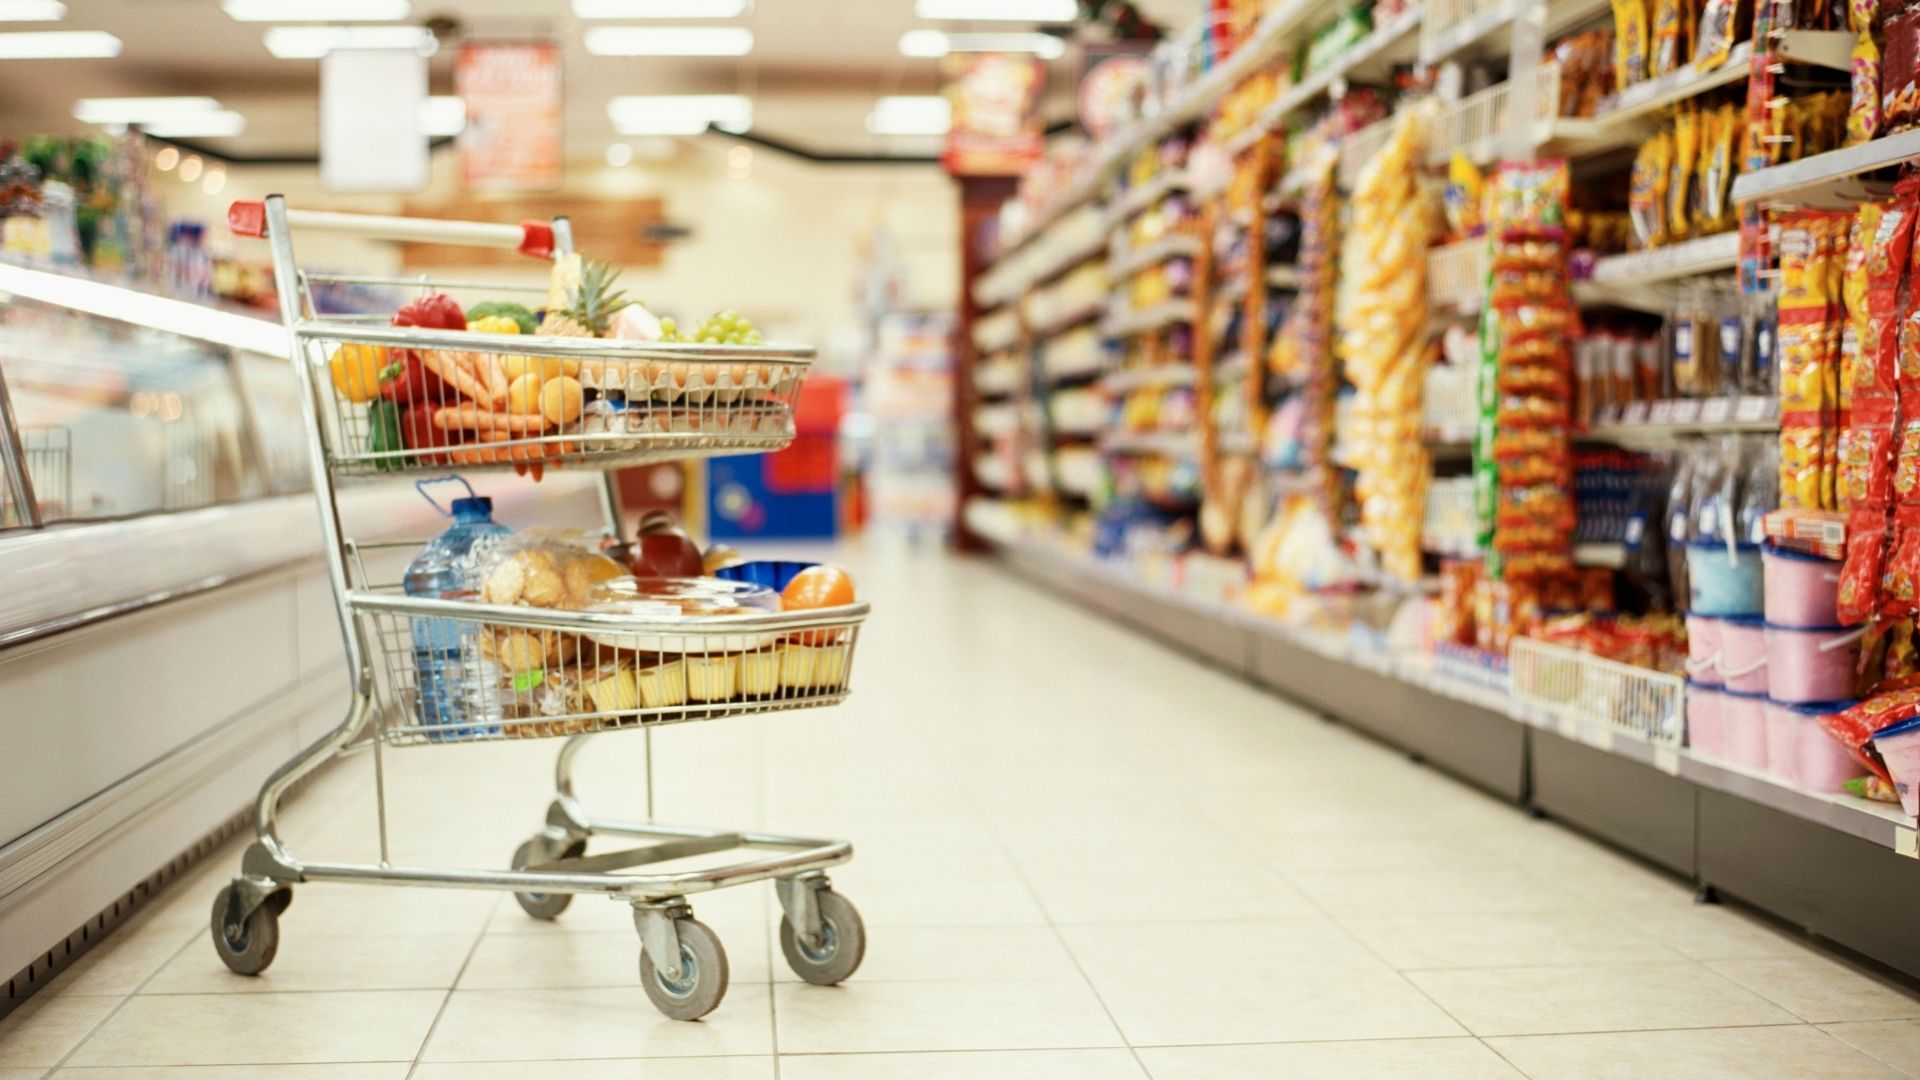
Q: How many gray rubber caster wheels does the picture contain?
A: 4